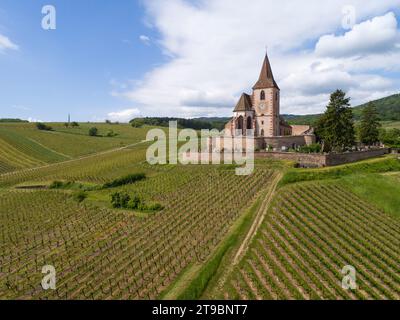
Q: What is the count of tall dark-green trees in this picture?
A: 2